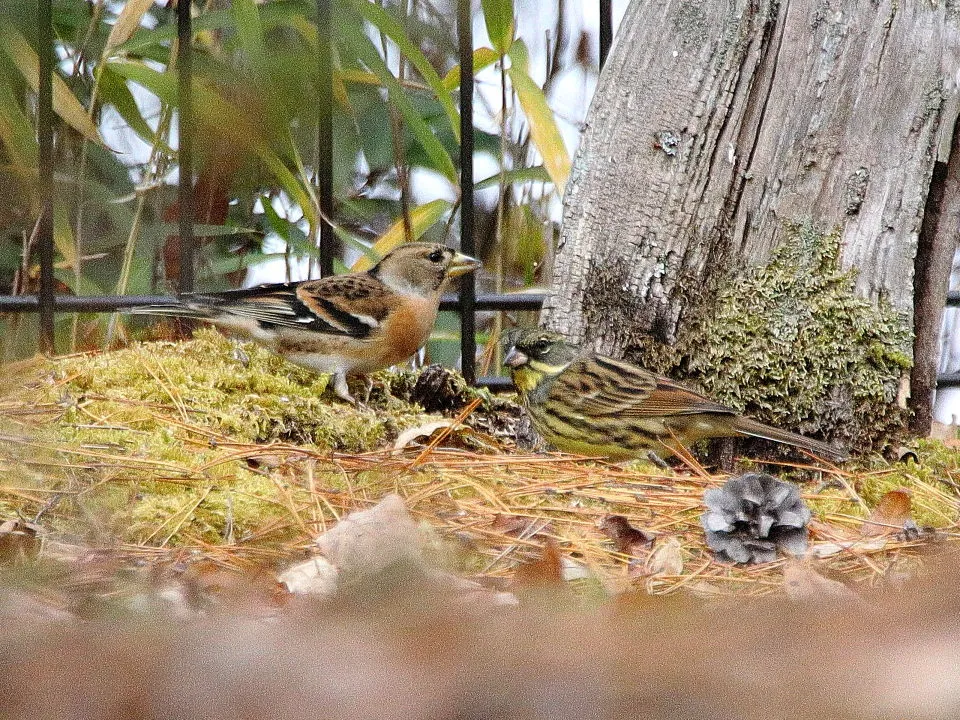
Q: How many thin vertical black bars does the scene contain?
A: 5